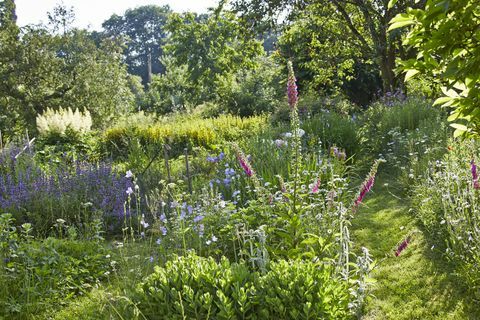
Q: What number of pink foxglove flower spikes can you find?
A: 6